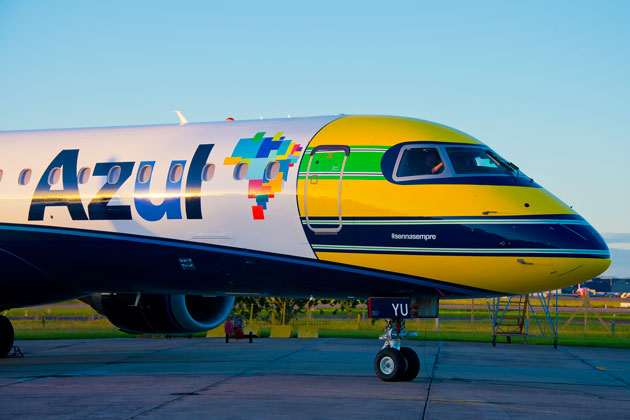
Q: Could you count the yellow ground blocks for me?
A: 4